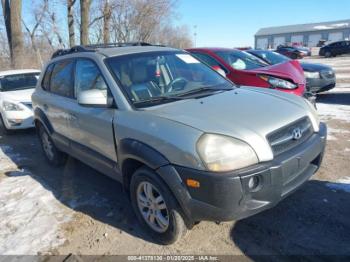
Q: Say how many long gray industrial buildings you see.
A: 1